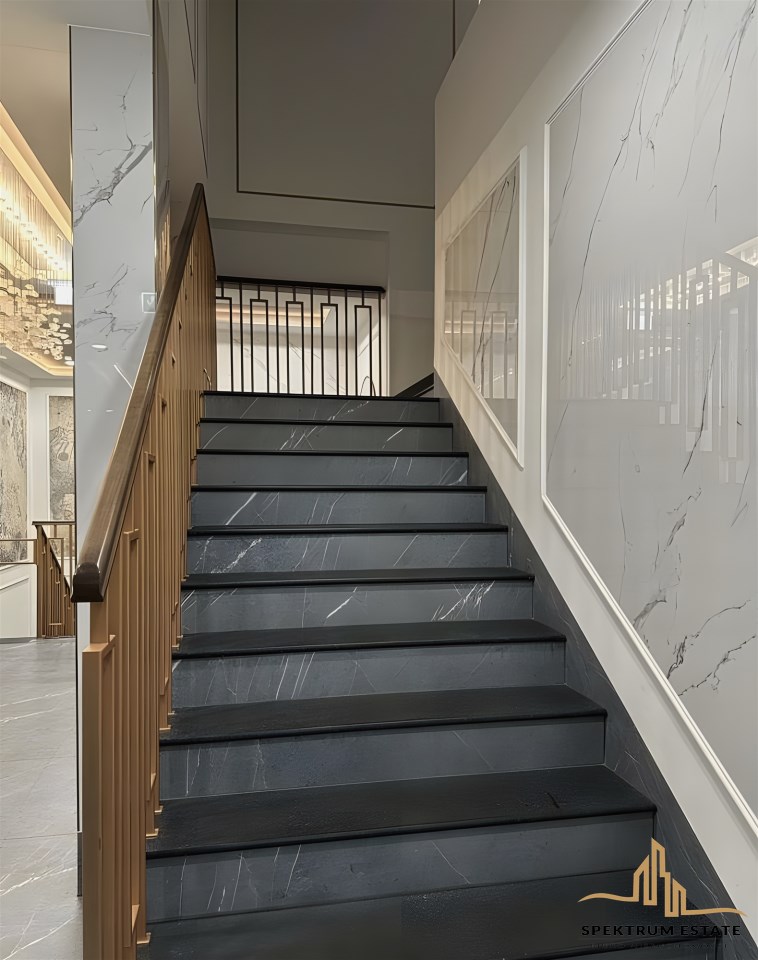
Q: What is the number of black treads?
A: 10